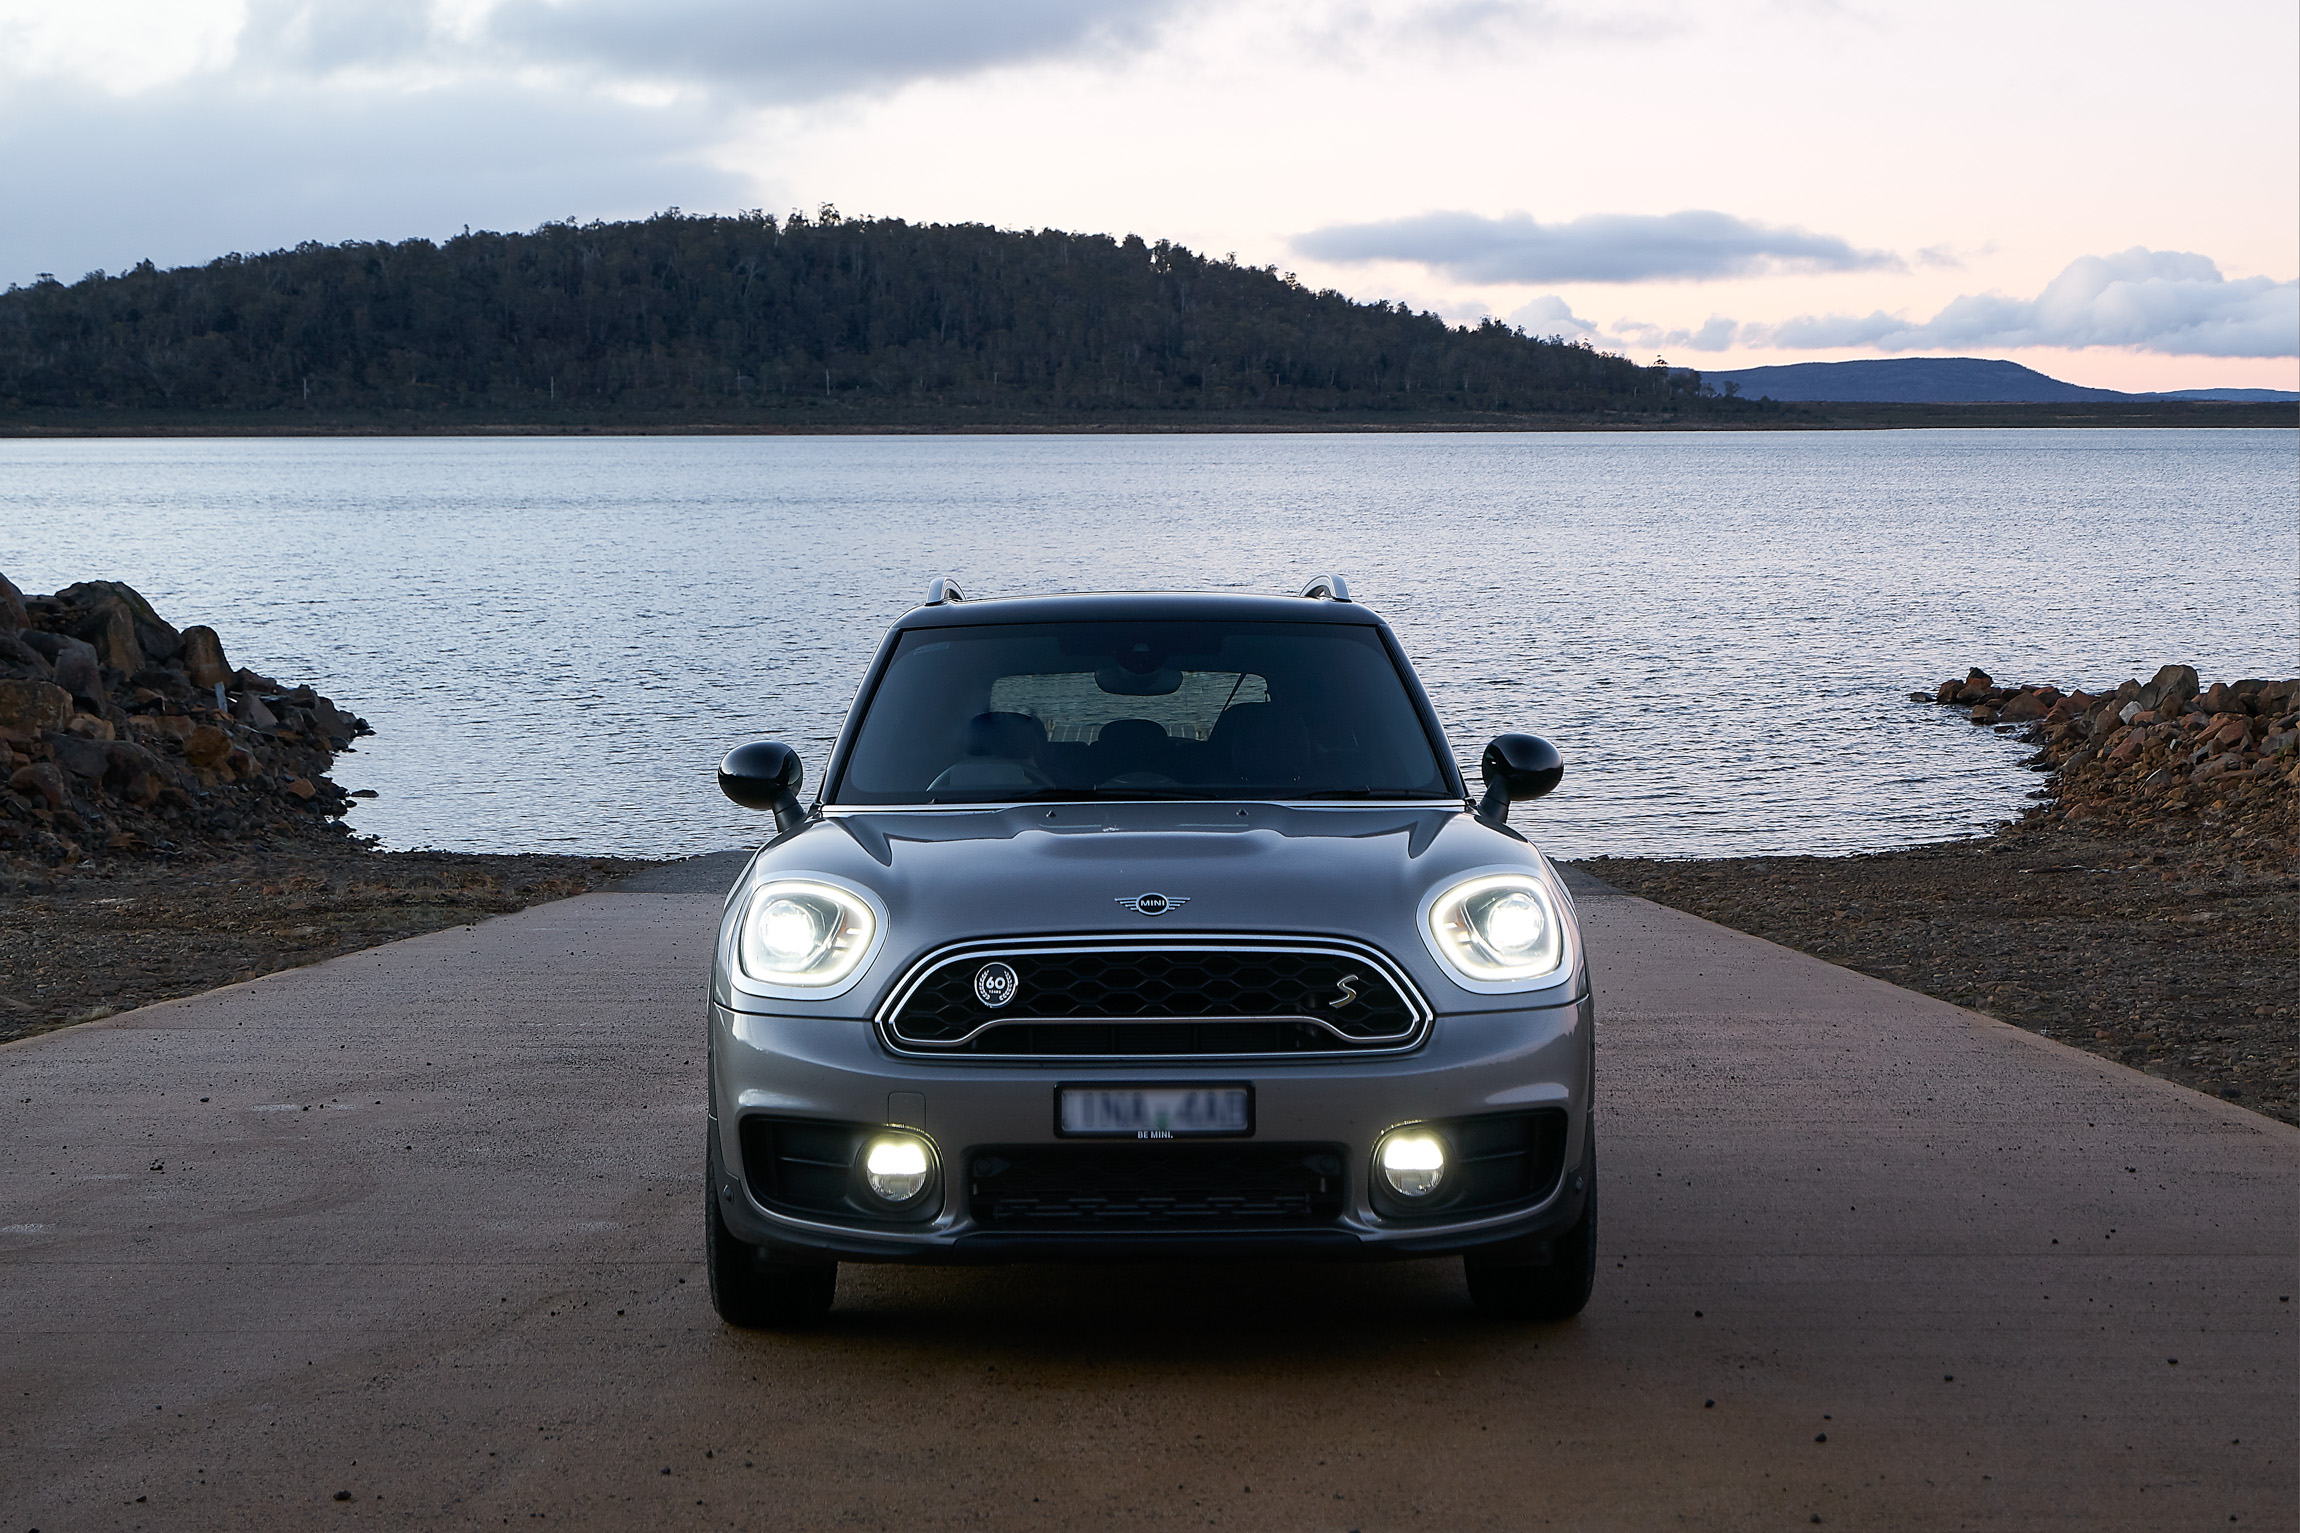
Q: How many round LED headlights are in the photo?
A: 2